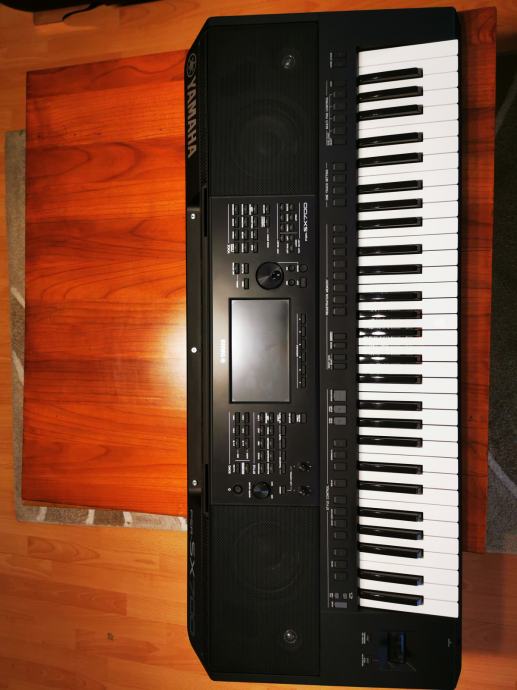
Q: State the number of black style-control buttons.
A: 11